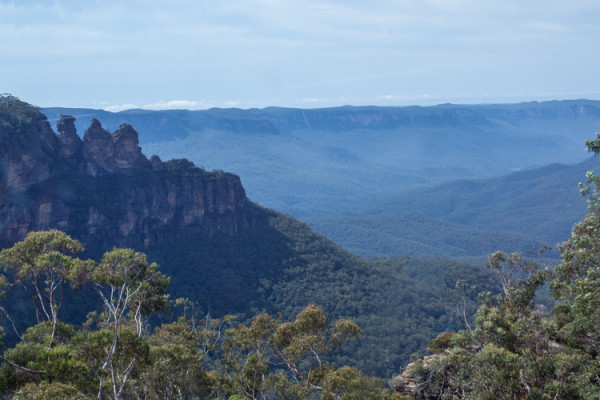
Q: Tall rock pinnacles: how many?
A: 3